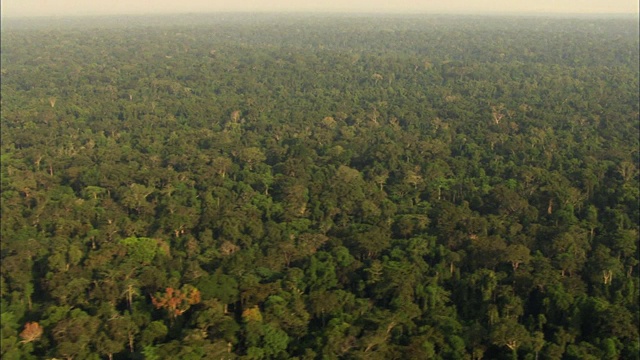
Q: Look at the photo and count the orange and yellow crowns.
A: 3